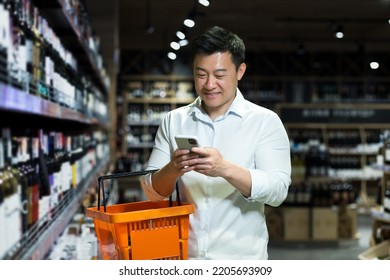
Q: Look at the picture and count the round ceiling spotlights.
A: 8